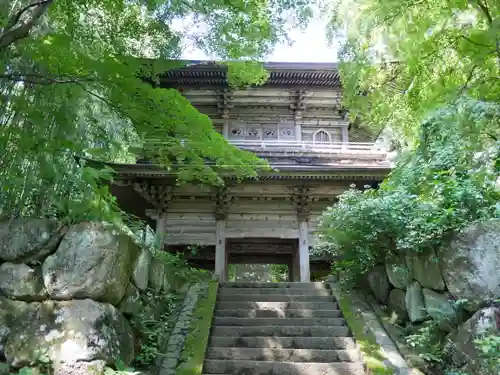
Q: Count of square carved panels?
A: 4